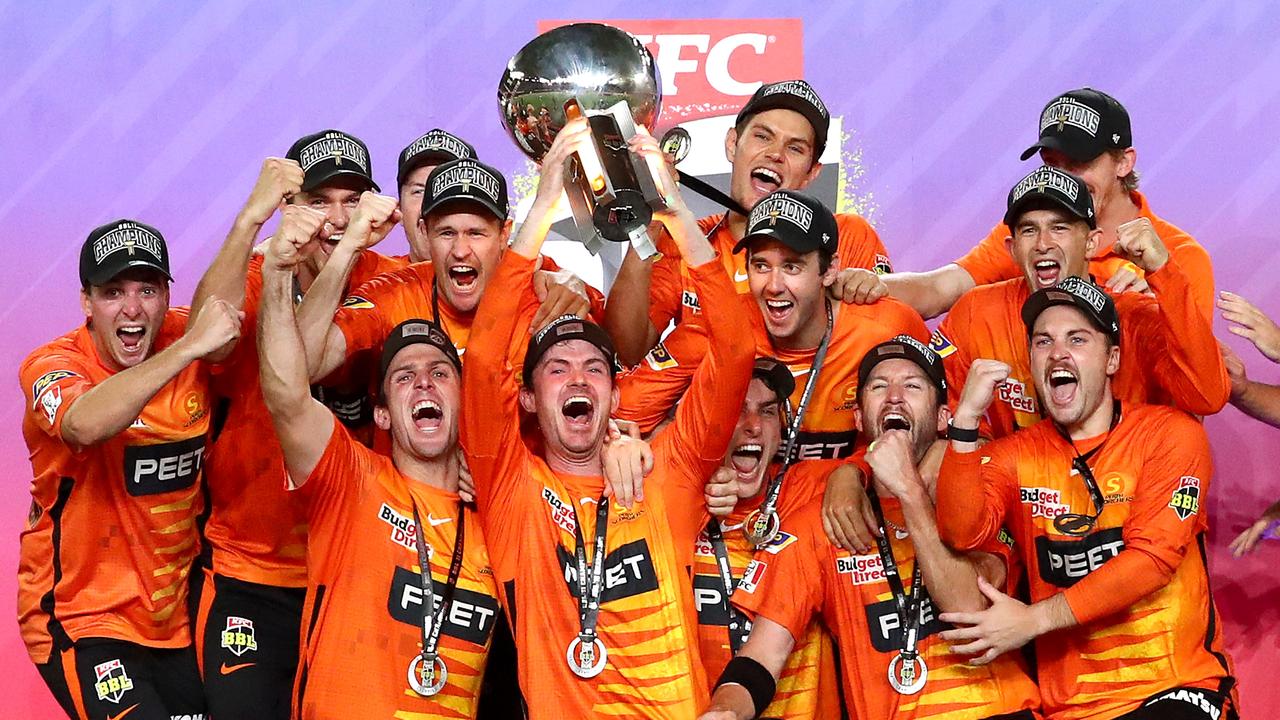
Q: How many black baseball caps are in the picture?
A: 13